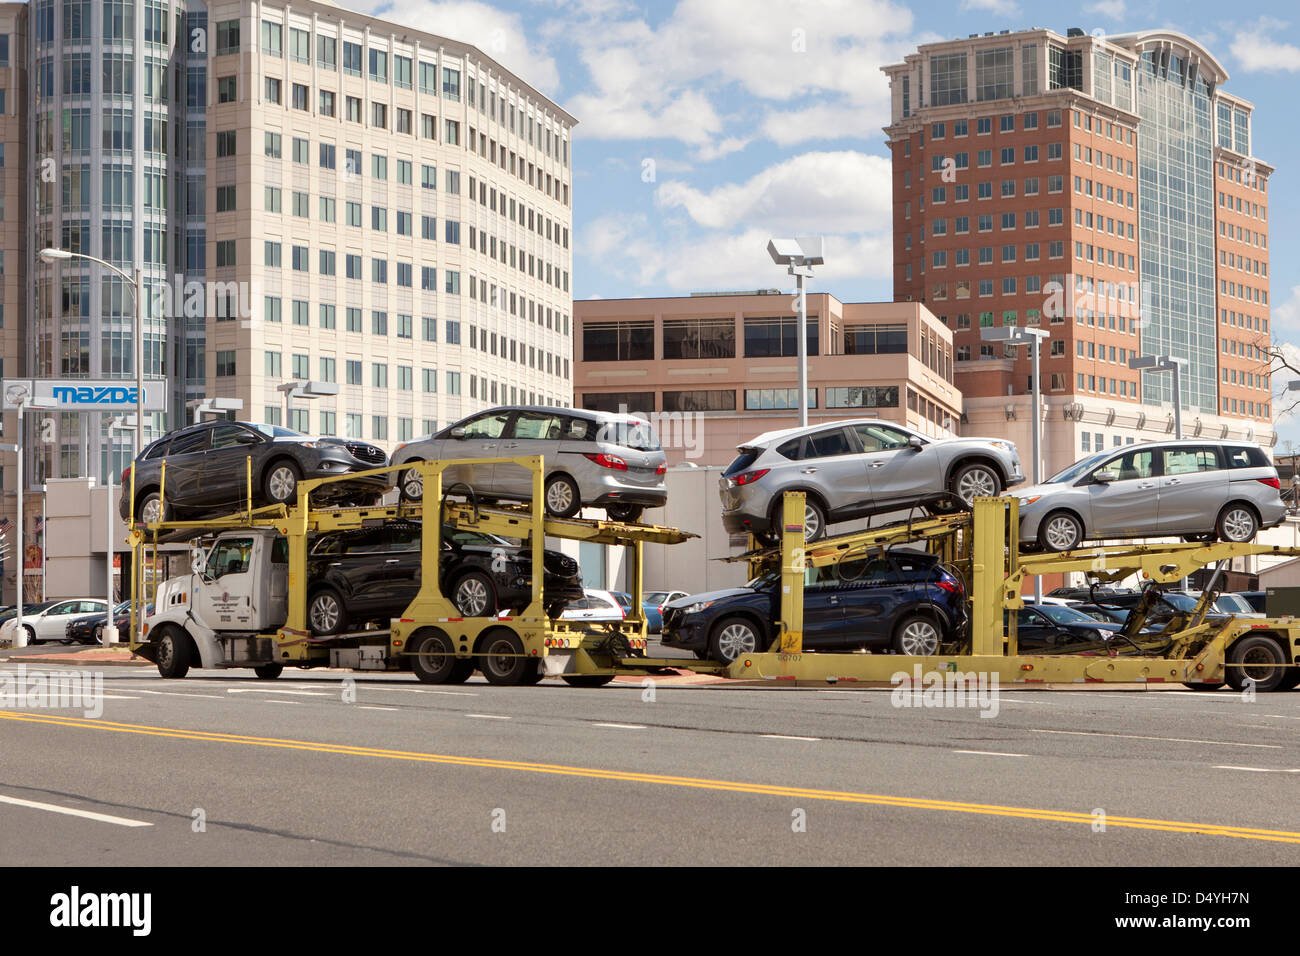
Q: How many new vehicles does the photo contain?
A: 6